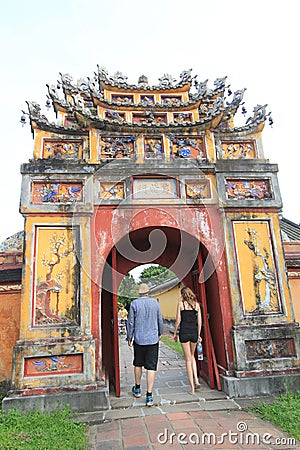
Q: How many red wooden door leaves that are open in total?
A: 2